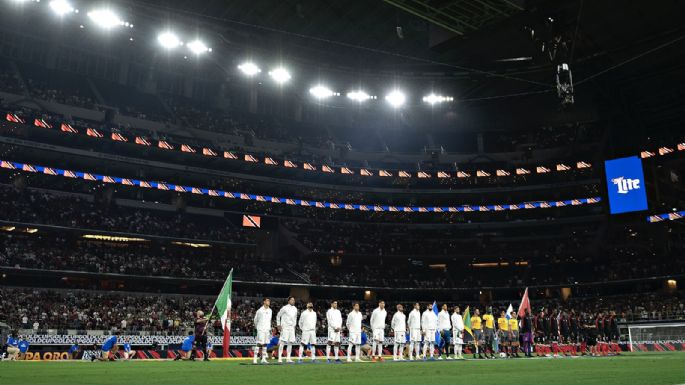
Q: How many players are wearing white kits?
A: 11